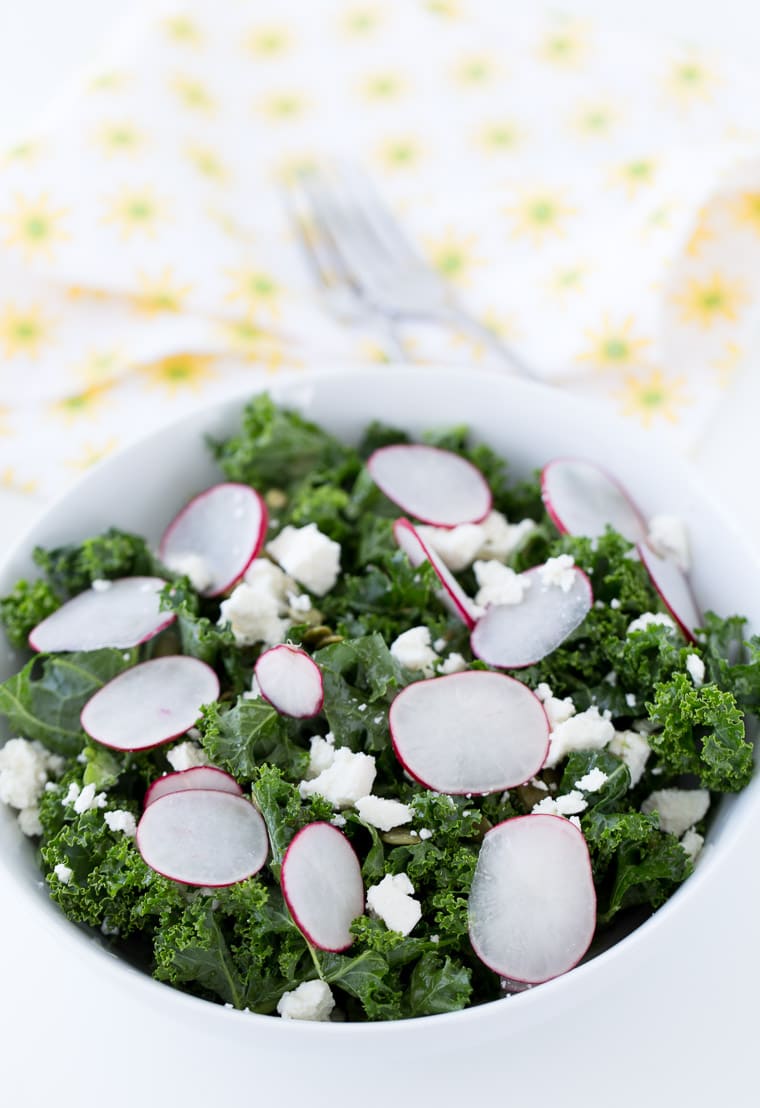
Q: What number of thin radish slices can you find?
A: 14